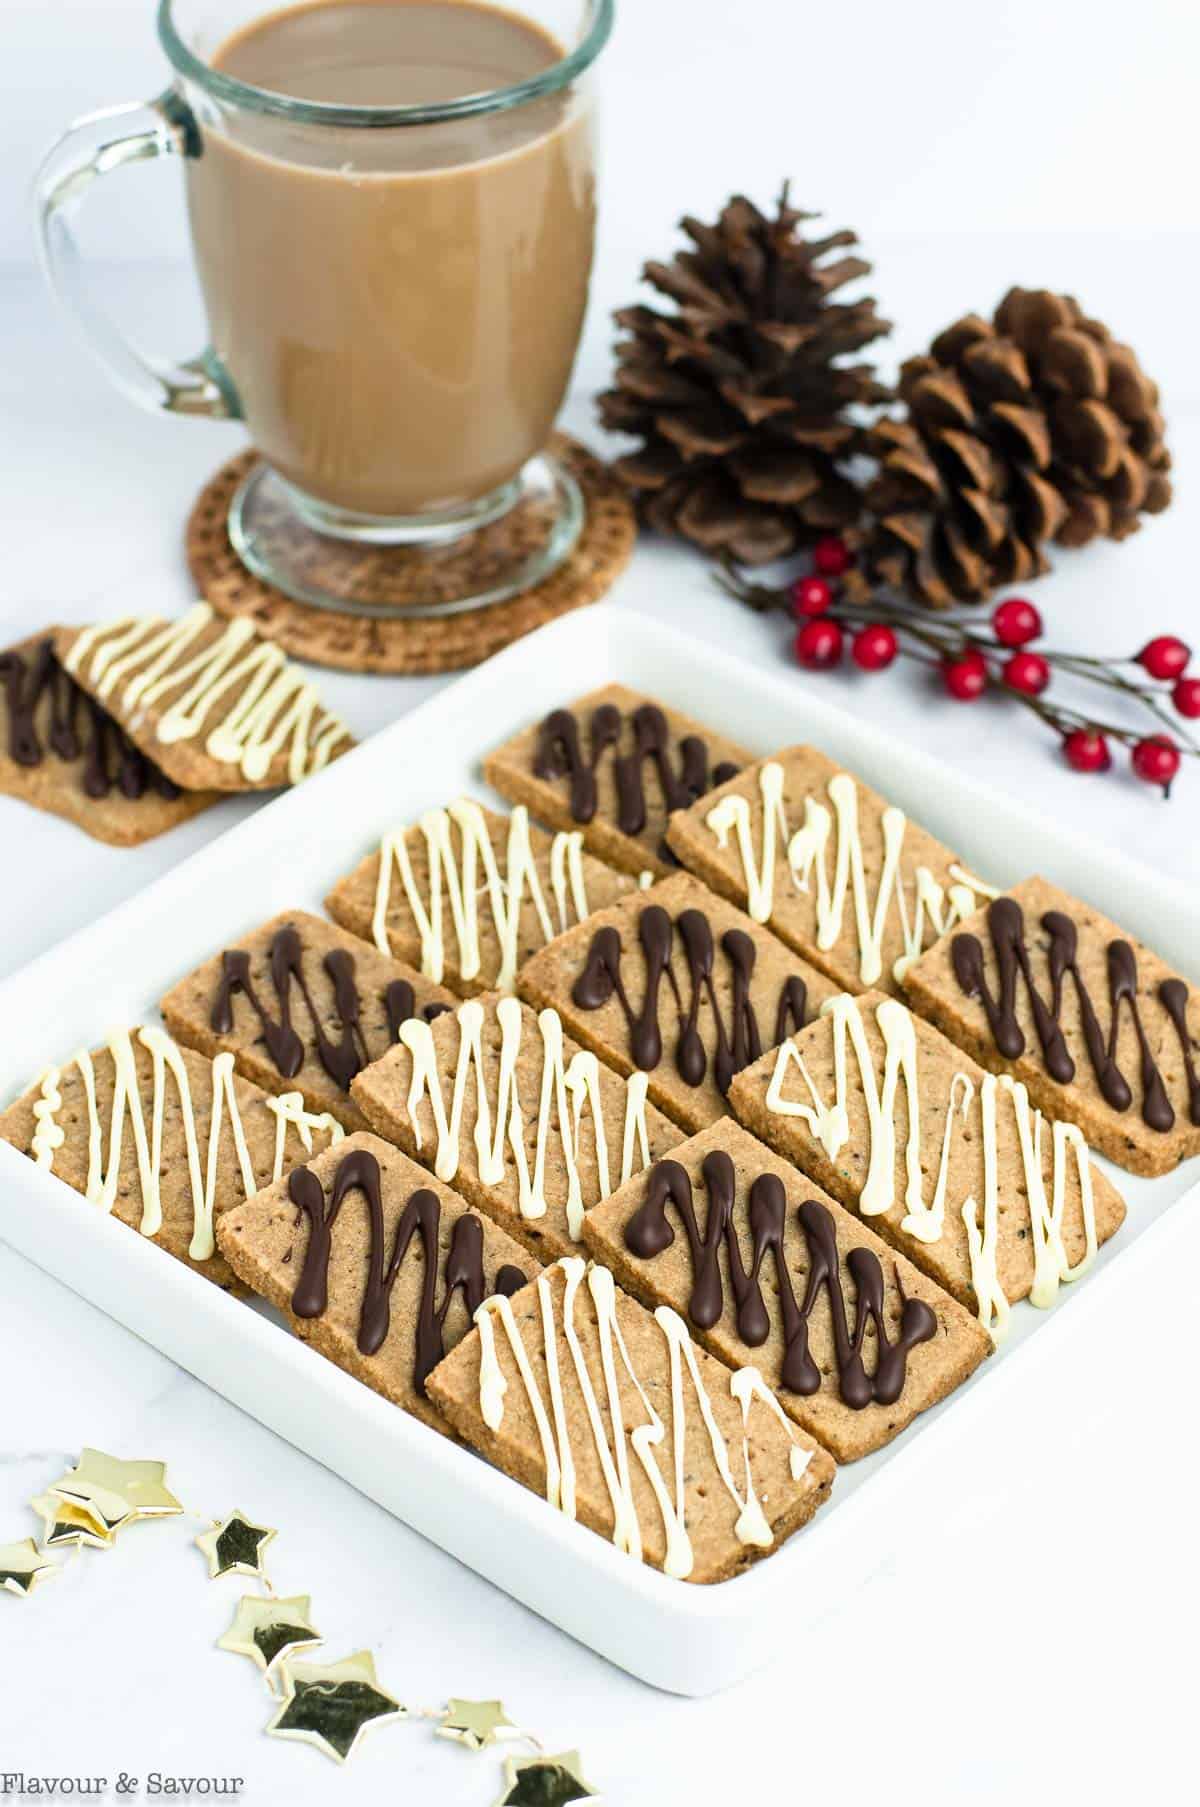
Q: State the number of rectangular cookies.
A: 14